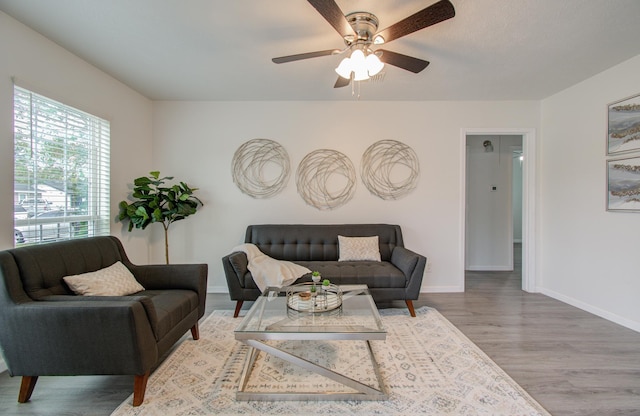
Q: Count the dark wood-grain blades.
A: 5